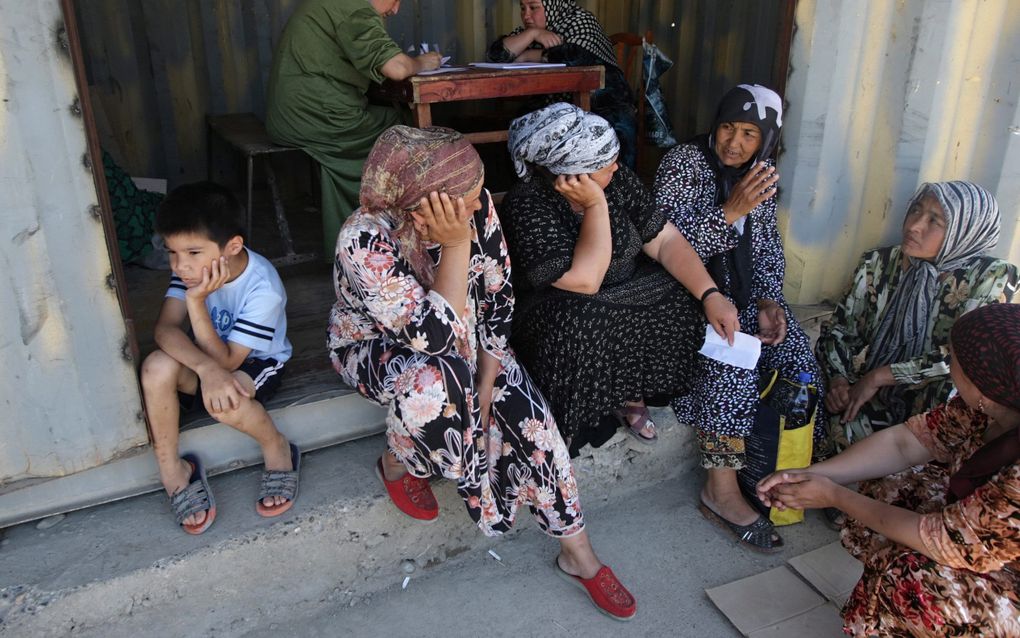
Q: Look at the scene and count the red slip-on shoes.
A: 2